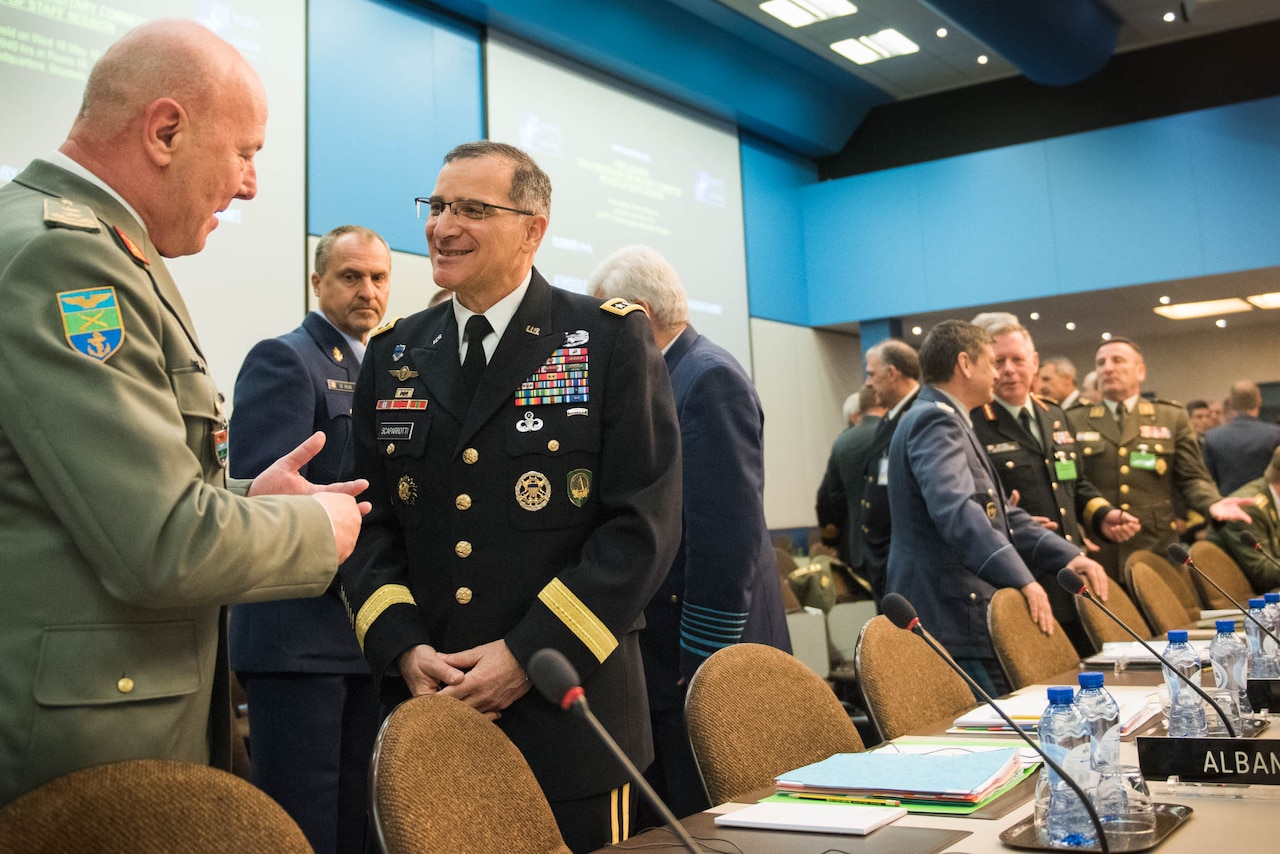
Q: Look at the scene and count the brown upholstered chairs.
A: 9